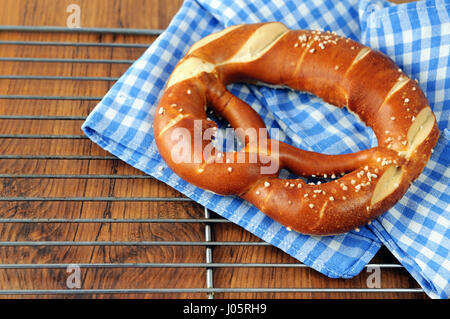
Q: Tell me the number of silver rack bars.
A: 15